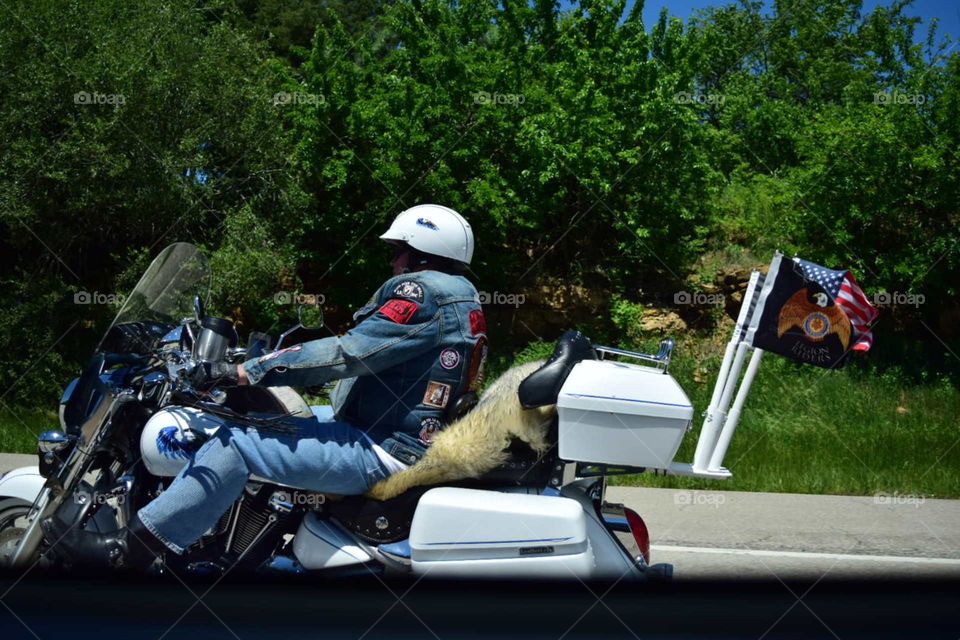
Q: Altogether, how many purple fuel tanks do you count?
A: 0